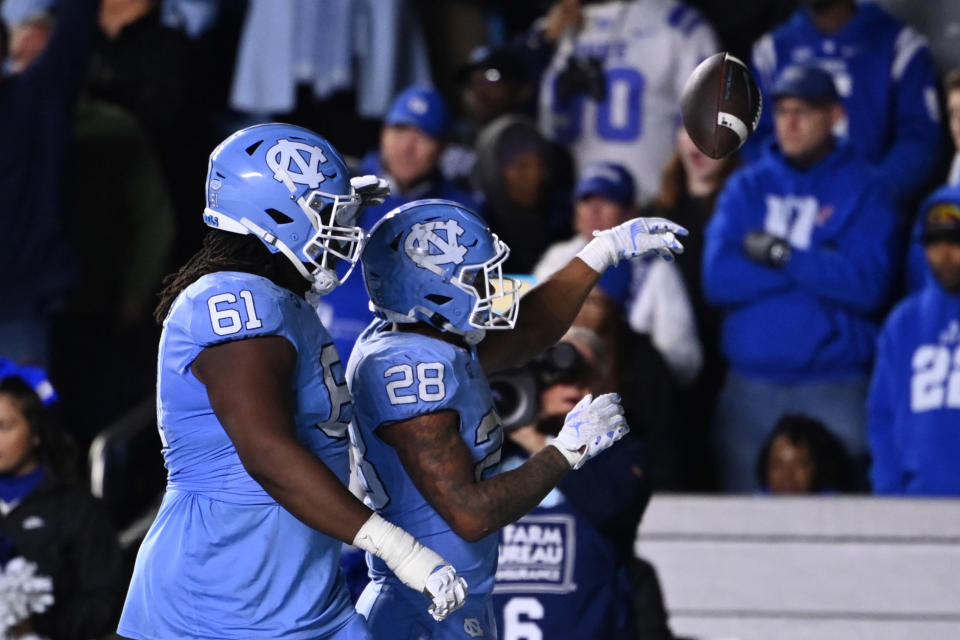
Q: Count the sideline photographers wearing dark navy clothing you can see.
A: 1